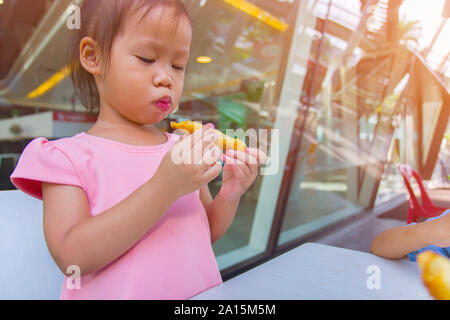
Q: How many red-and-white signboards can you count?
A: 1